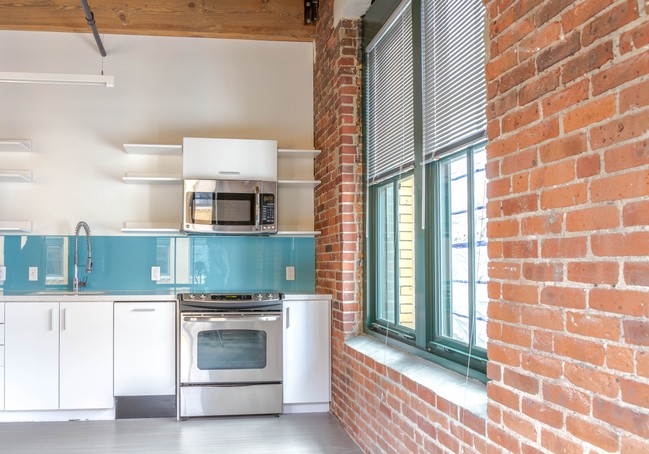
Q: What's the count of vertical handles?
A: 4